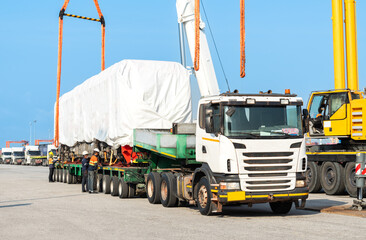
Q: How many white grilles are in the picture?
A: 1